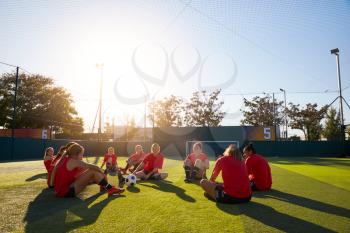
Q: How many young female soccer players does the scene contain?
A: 9